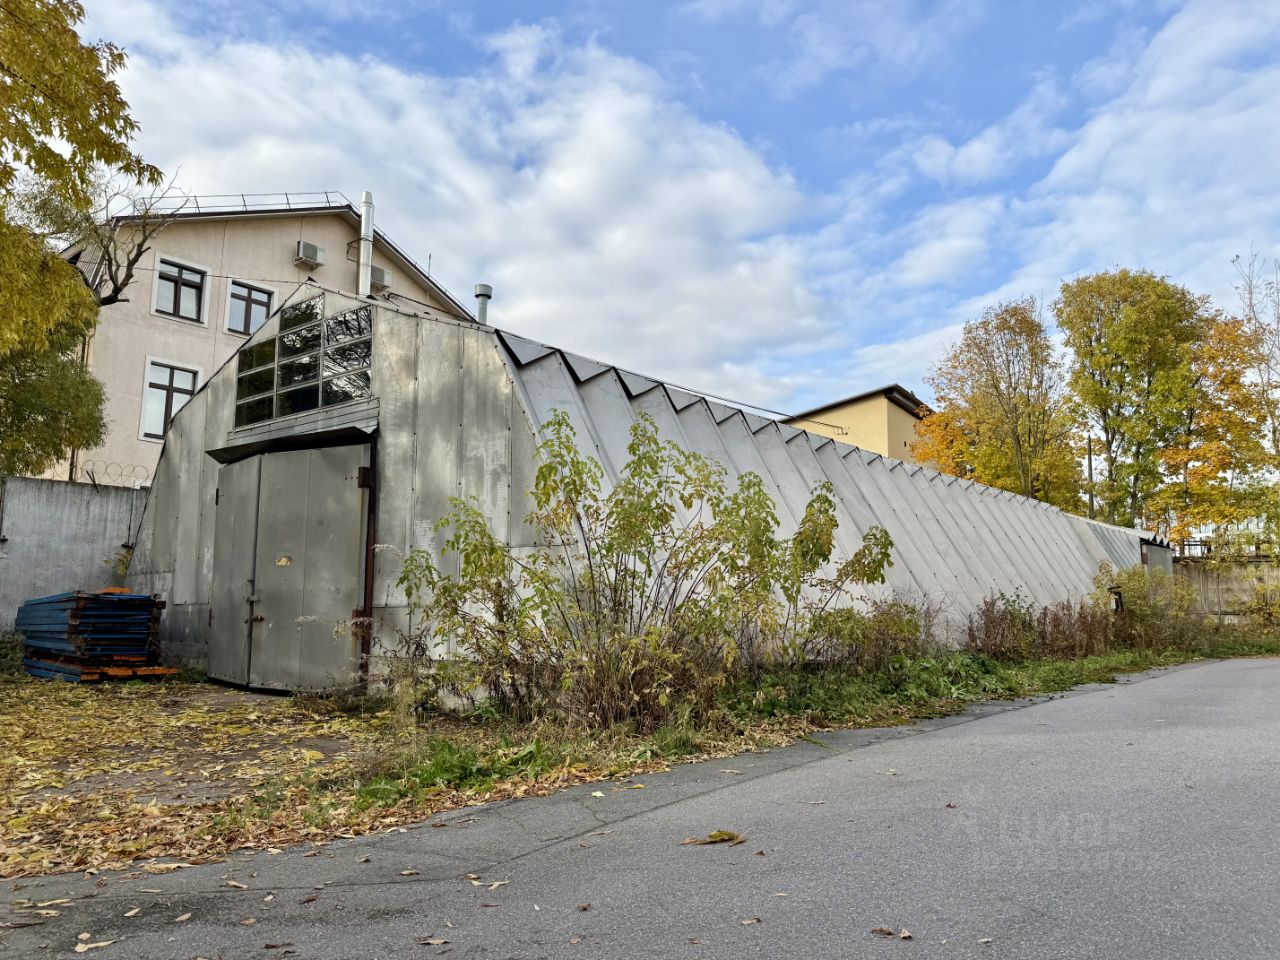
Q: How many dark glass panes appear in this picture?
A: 10